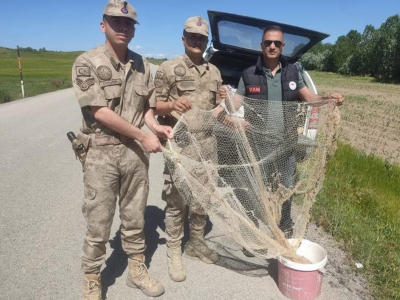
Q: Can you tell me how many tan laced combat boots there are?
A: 4